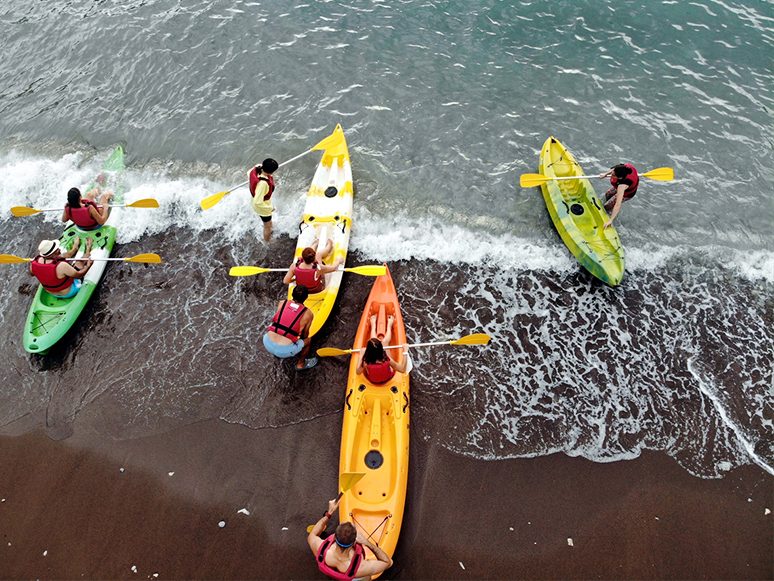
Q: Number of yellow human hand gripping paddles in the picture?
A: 7